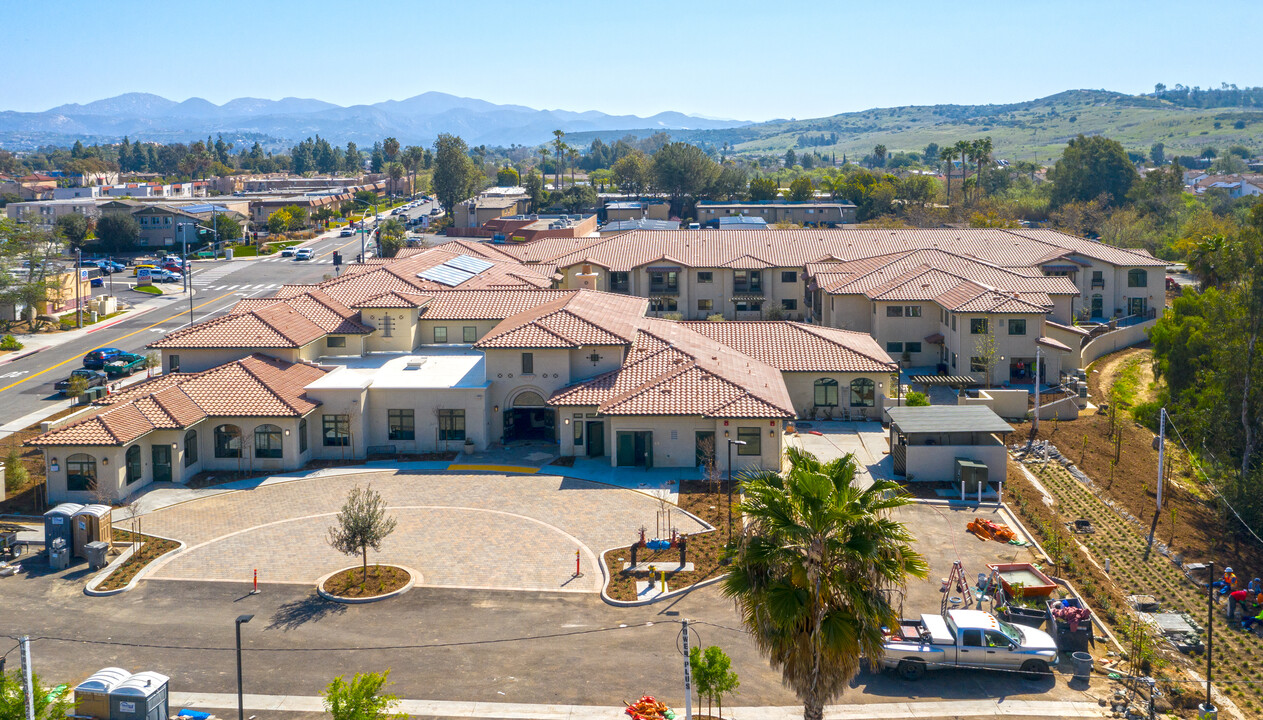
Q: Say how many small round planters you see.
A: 1